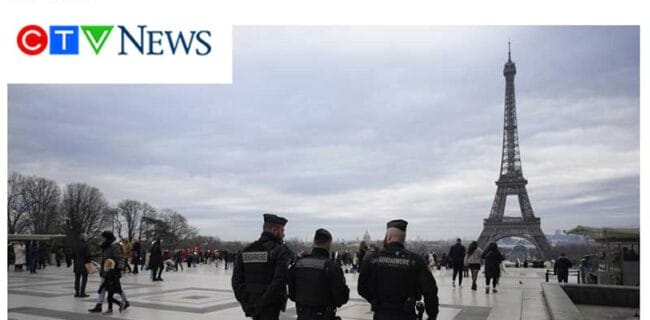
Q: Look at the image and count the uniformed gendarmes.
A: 3